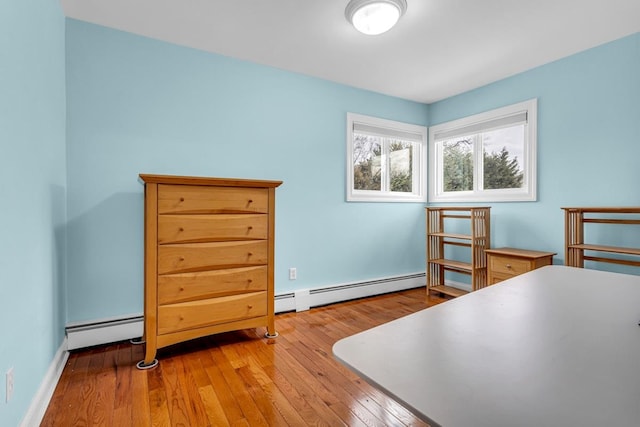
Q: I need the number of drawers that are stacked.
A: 5